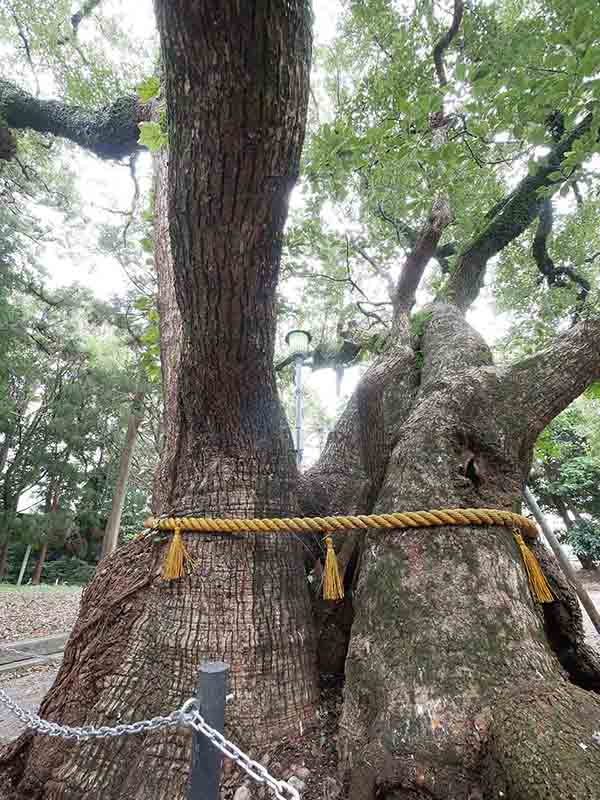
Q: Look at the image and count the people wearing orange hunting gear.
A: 0